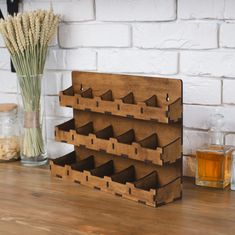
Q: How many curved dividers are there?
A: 12